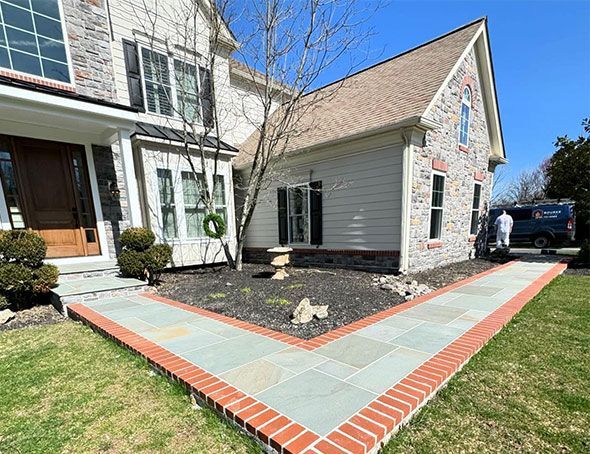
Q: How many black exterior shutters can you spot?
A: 4